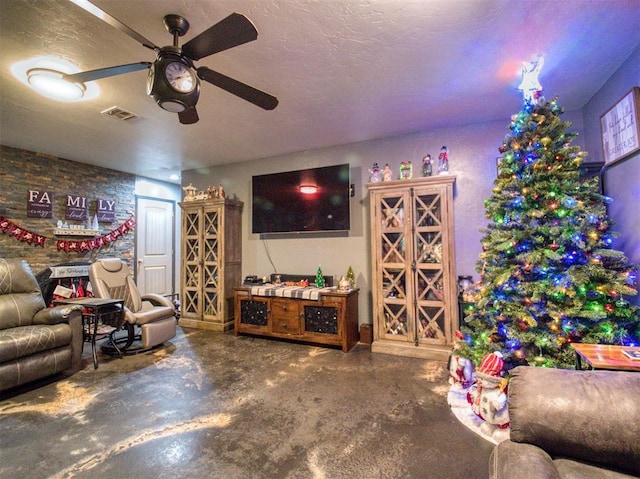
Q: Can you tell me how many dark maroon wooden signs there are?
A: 3